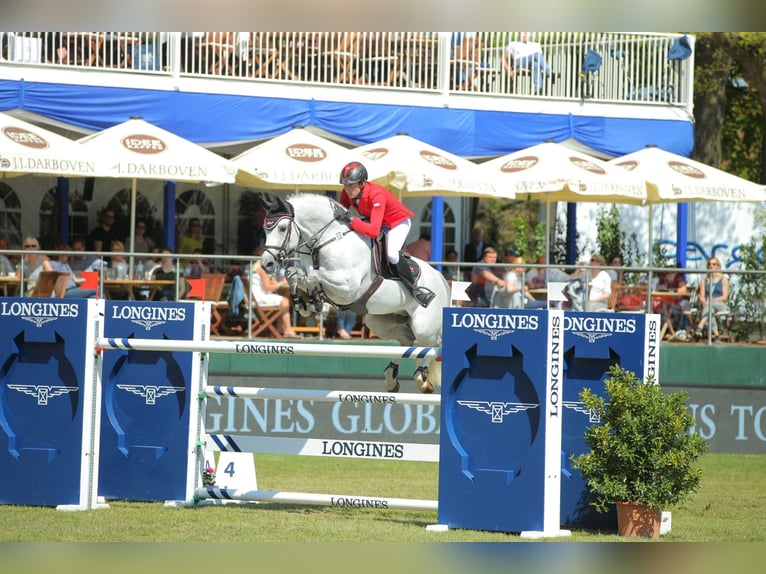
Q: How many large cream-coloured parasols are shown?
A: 6